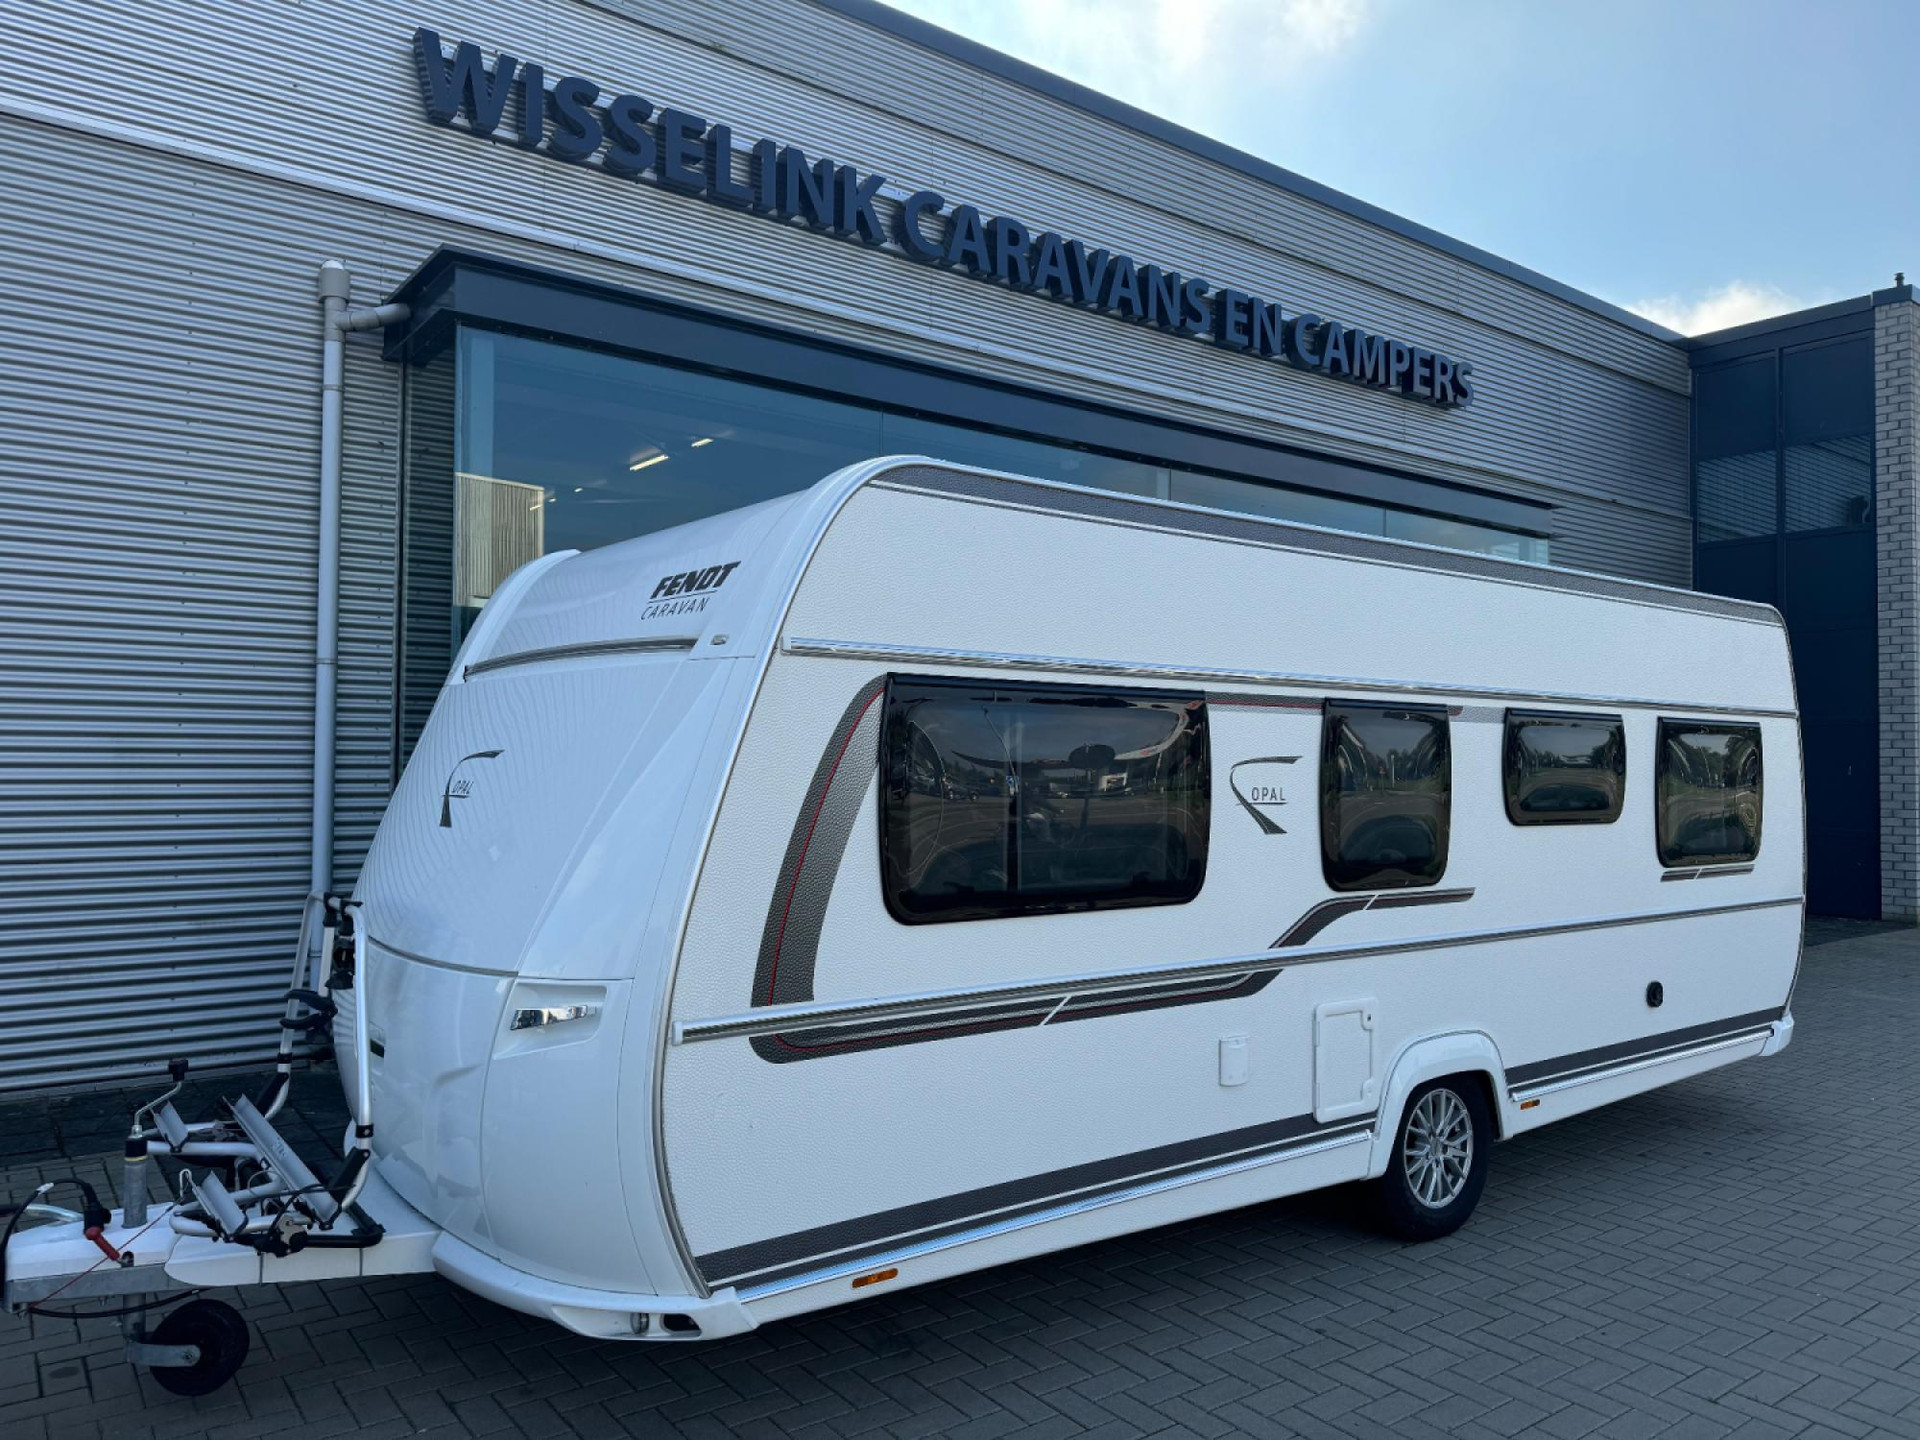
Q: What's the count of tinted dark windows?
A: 4